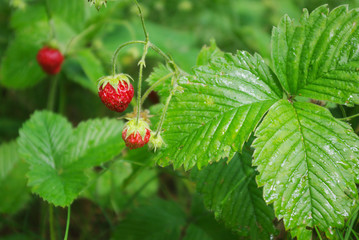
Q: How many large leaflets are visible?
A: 3